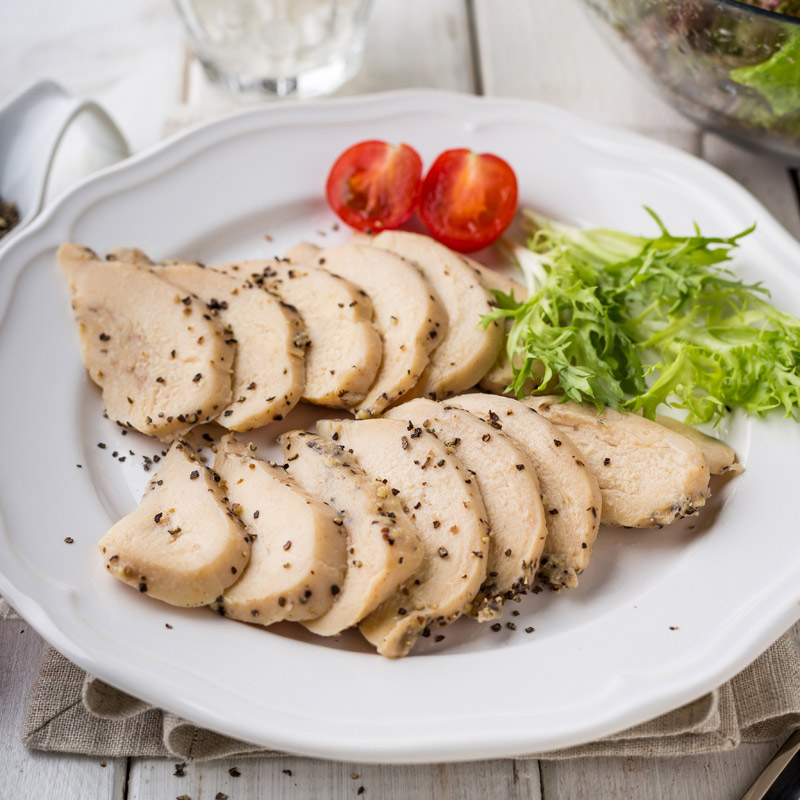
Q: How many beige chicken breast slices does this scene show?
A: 14